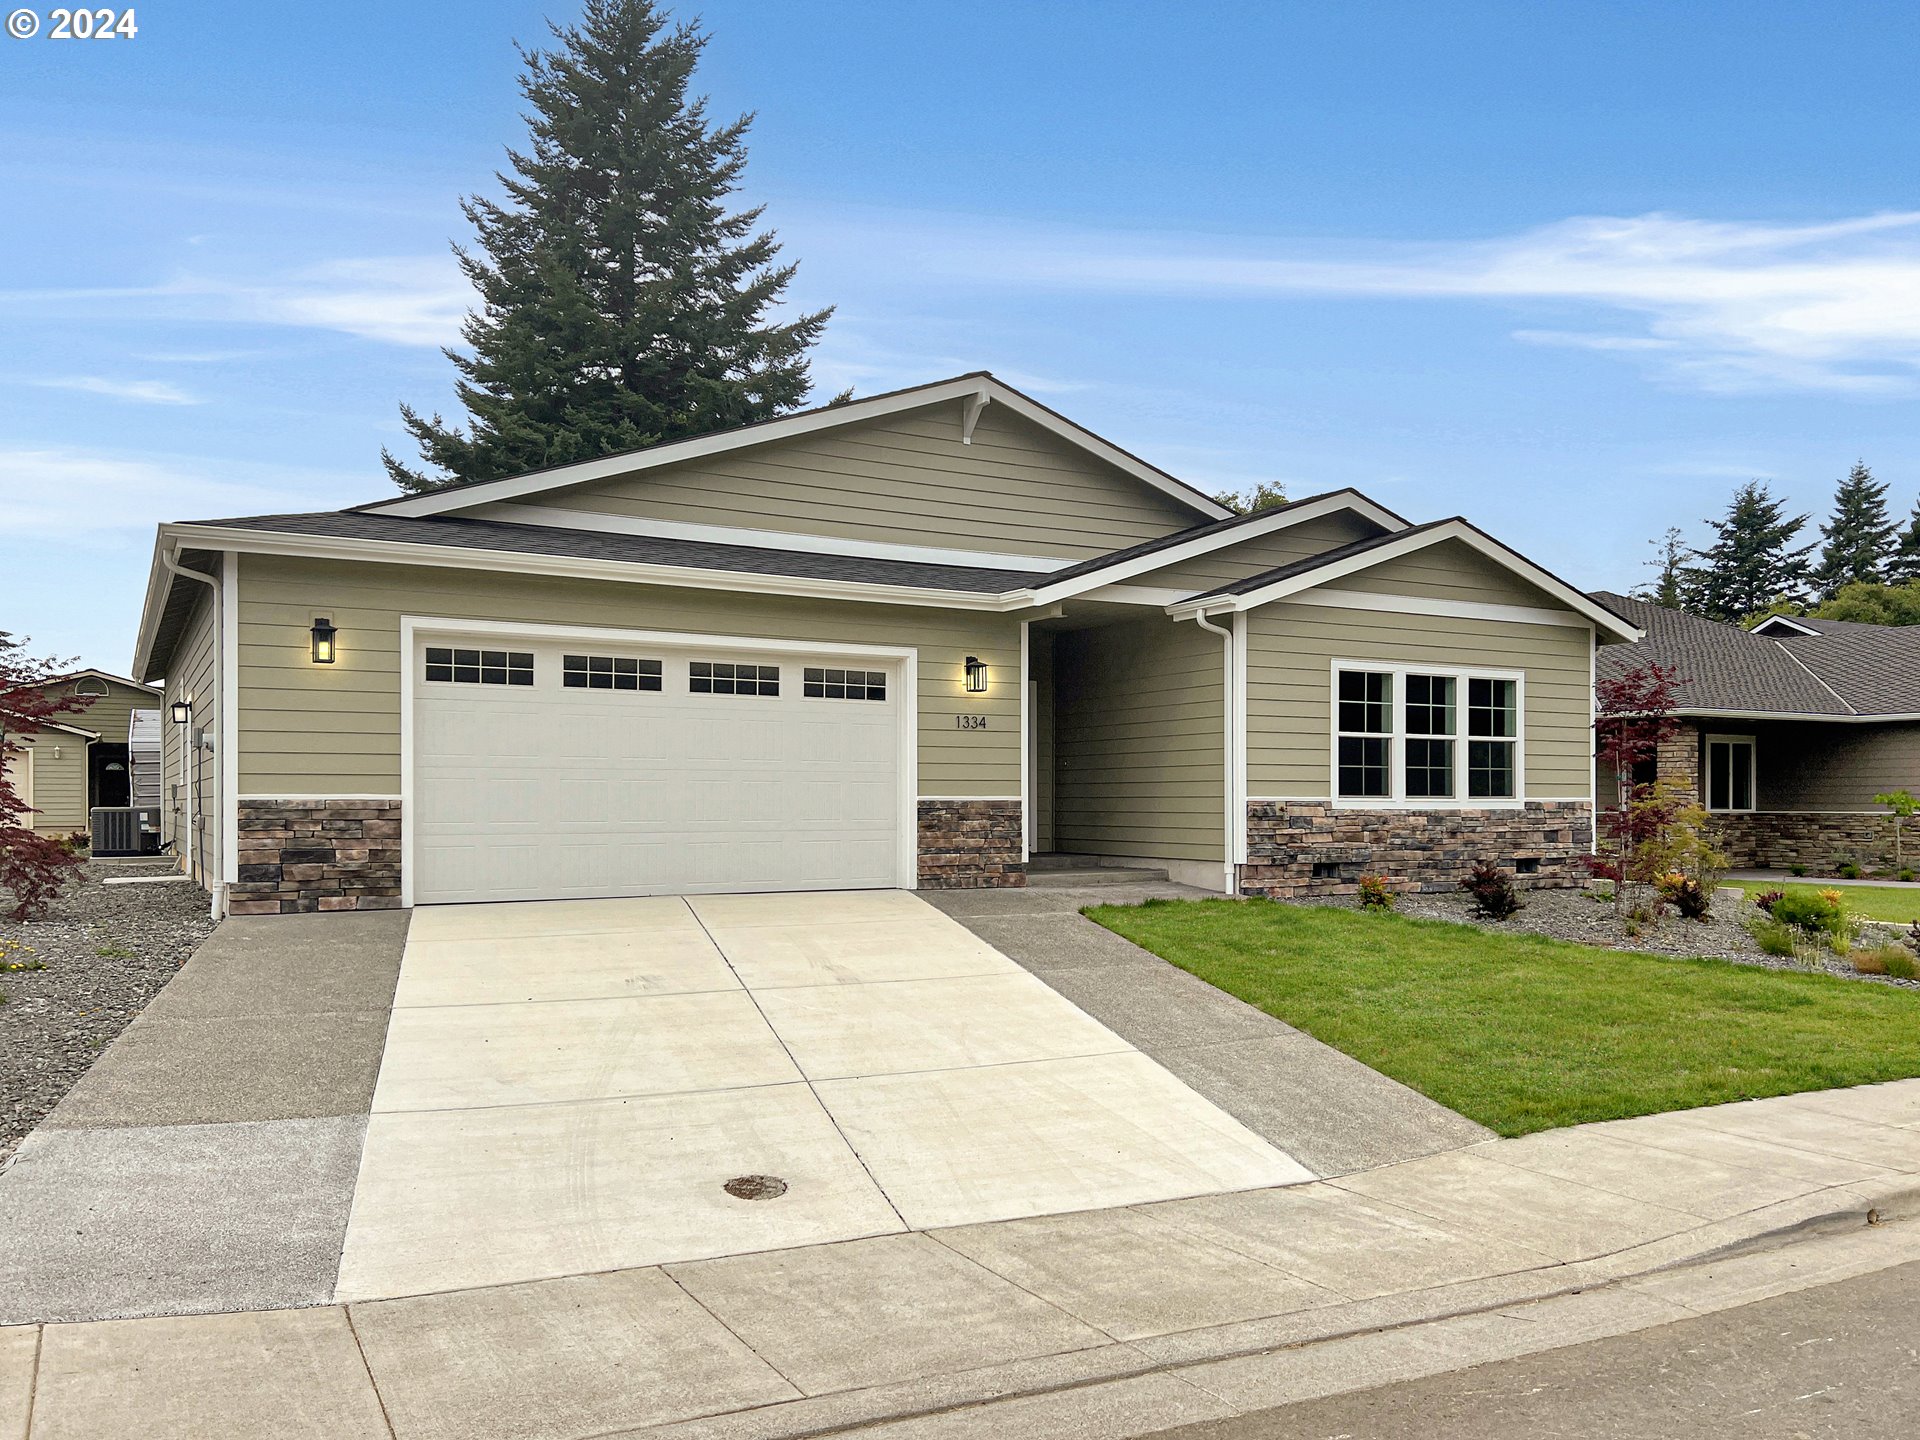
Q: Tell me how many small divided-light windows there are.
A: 4